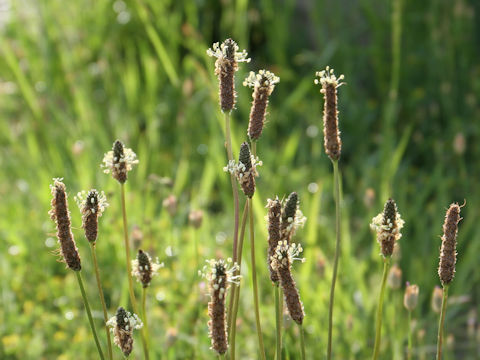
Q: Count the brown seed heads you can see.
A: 15